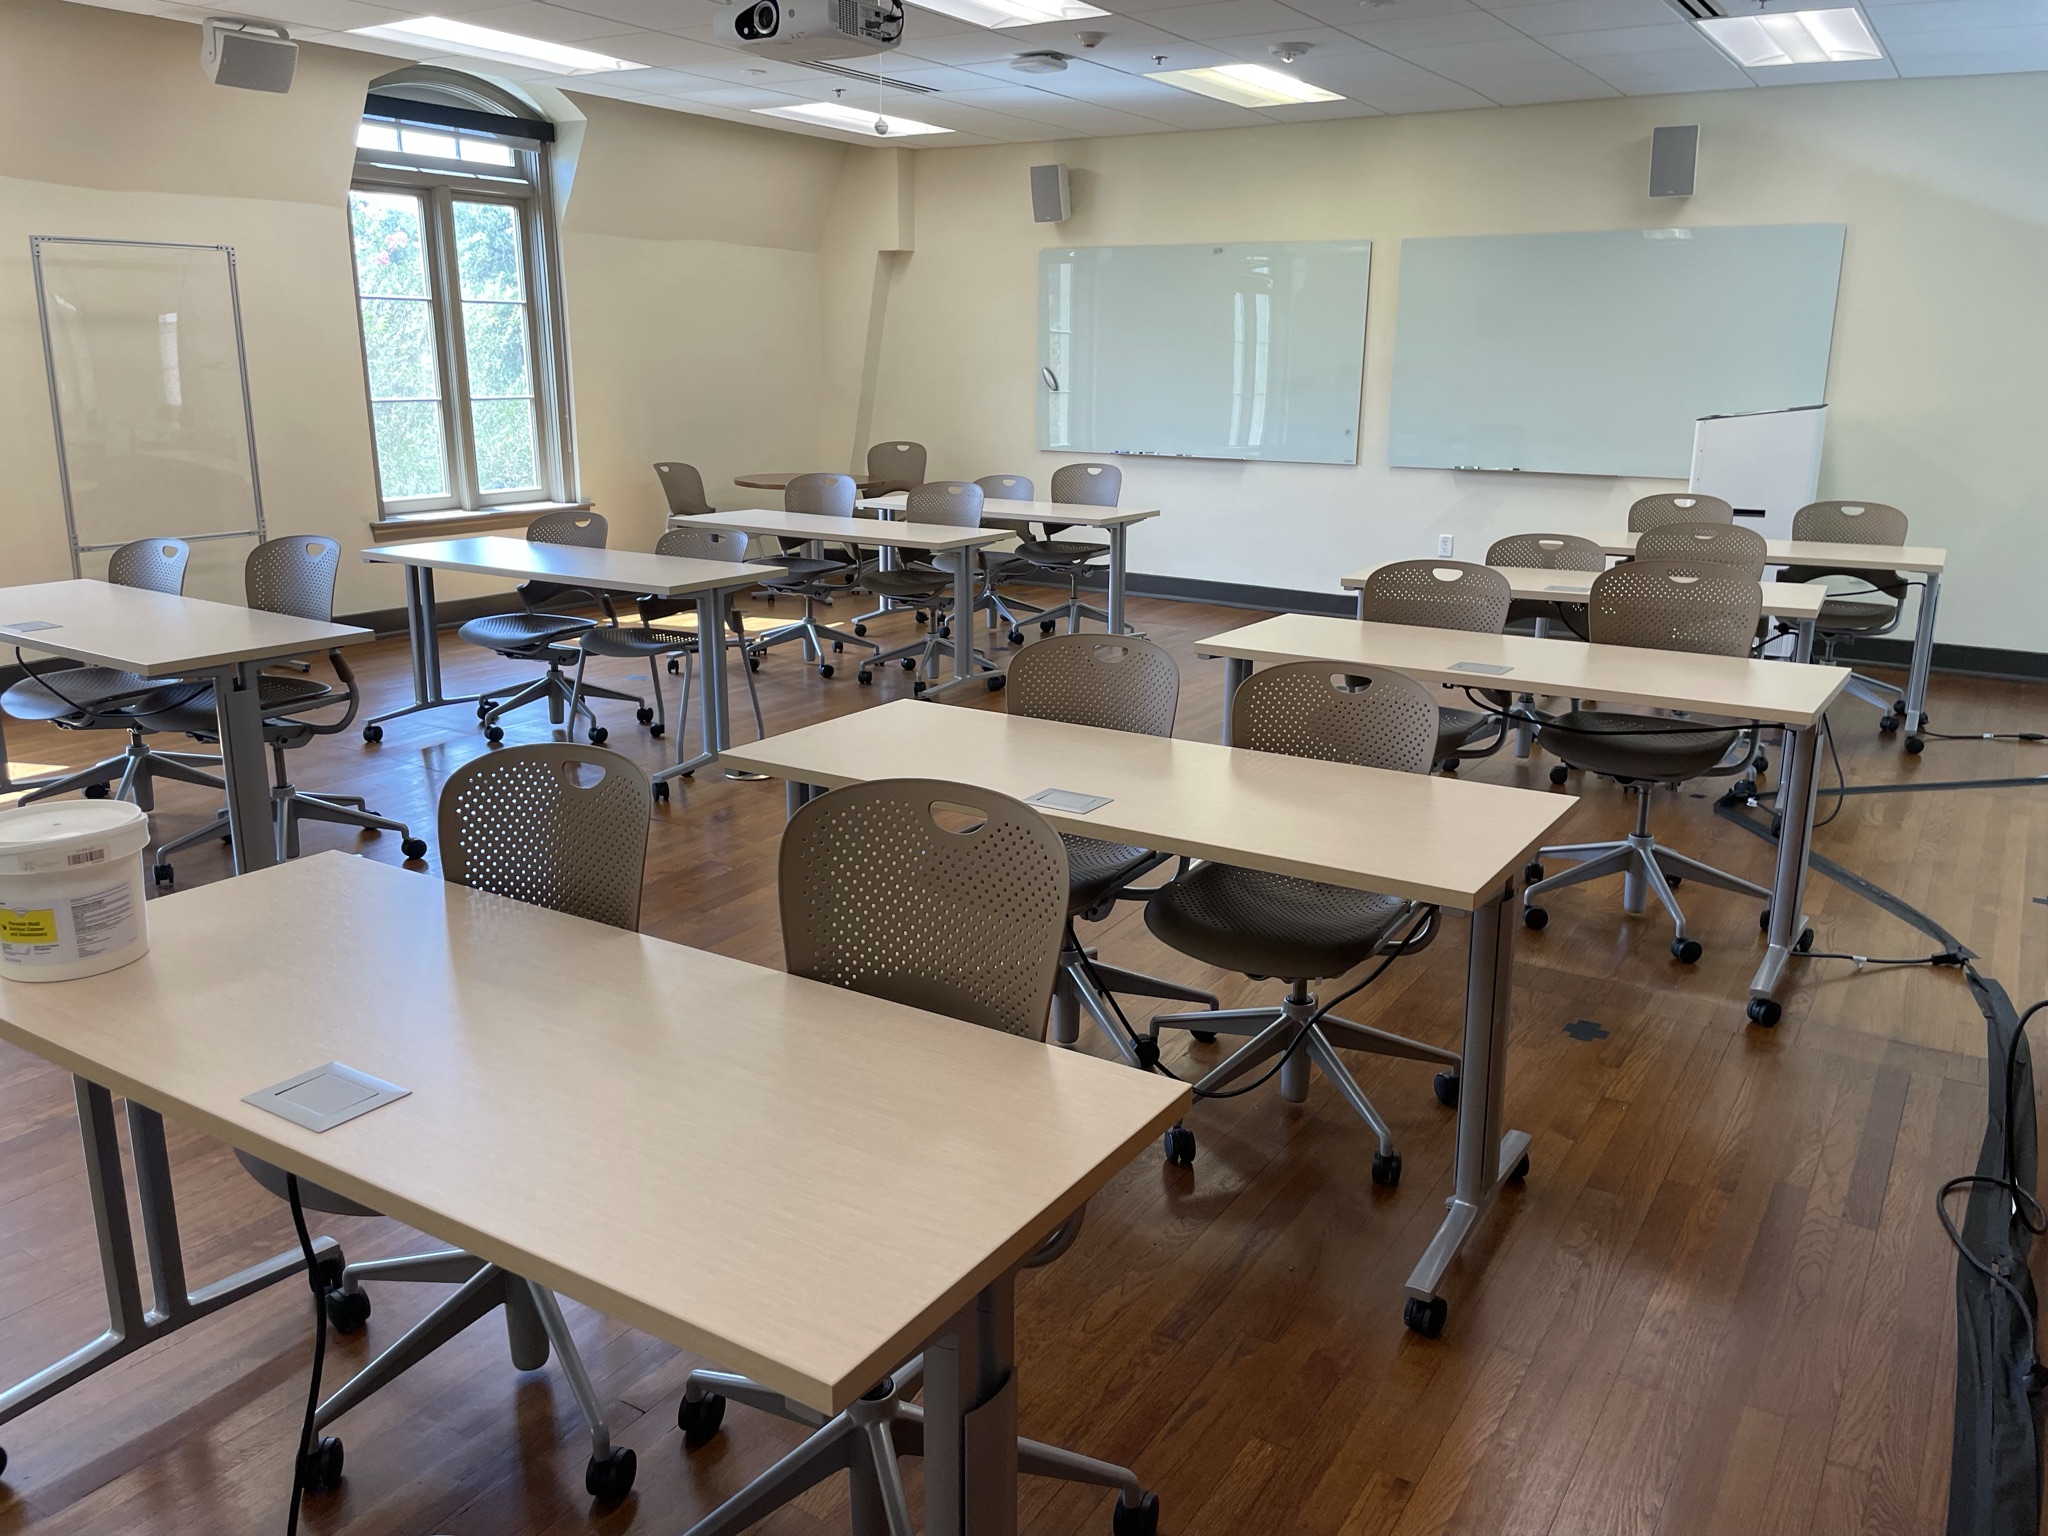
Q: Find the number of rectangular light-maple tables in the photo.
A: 9